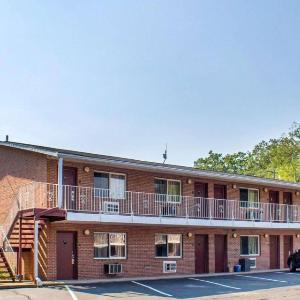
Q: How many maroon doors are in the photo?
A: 10